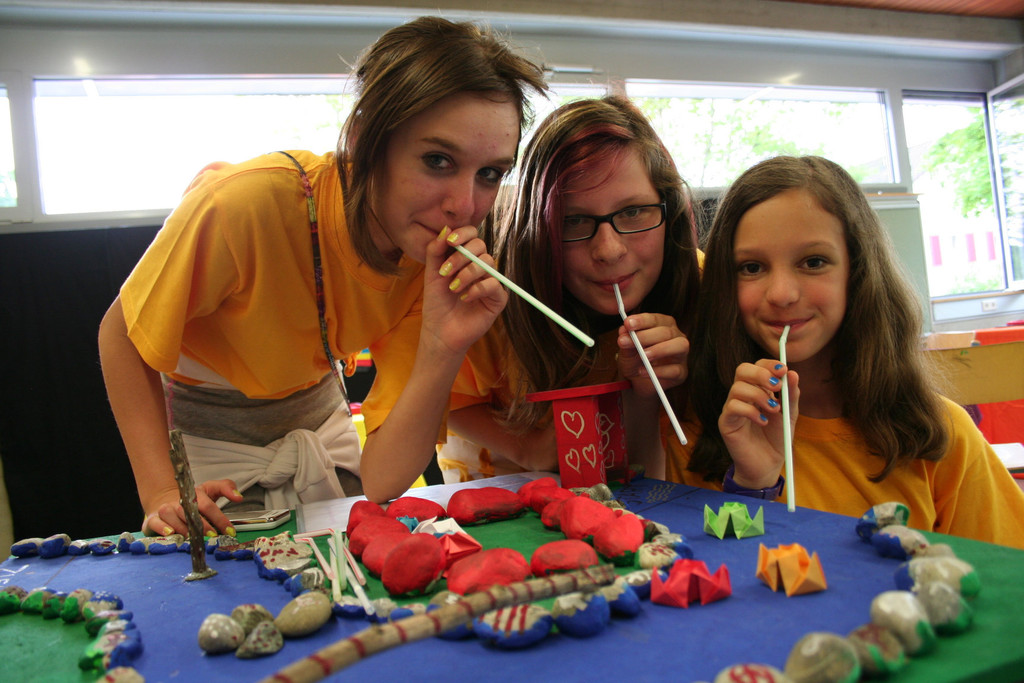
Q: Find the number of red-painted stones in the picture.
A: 13